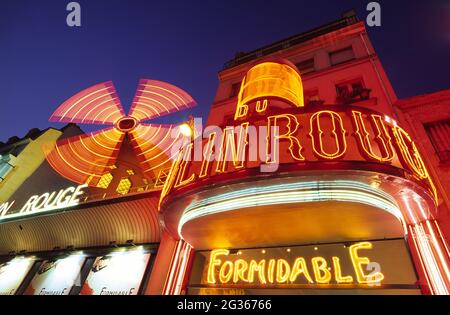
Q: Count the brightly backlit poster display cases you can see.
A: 3